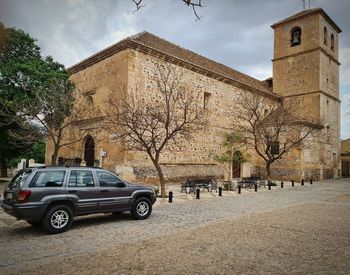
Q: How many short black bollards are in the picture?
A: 10